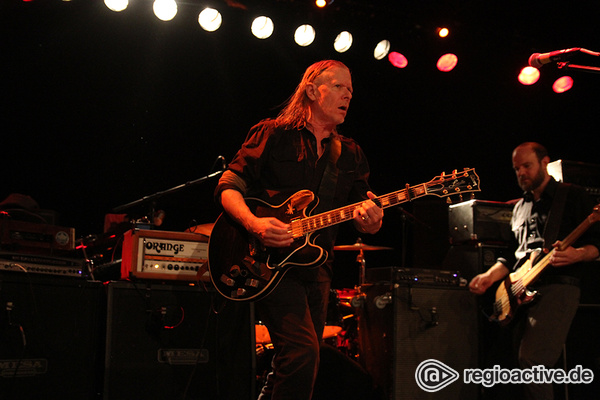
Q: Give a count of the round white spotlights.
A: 7